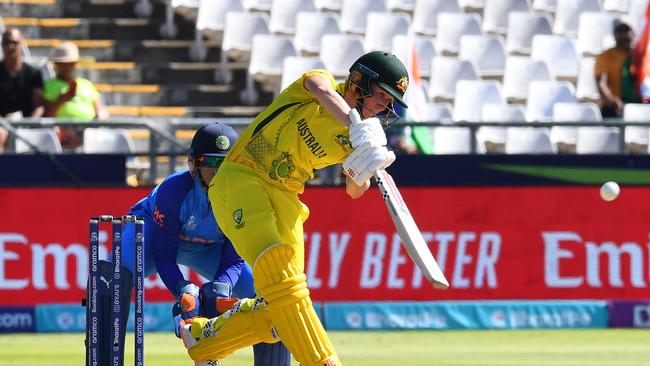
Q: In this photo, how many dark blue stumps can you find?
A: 3